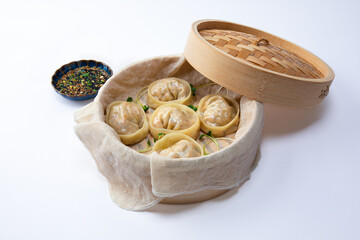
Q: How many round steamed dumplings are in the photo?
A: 5